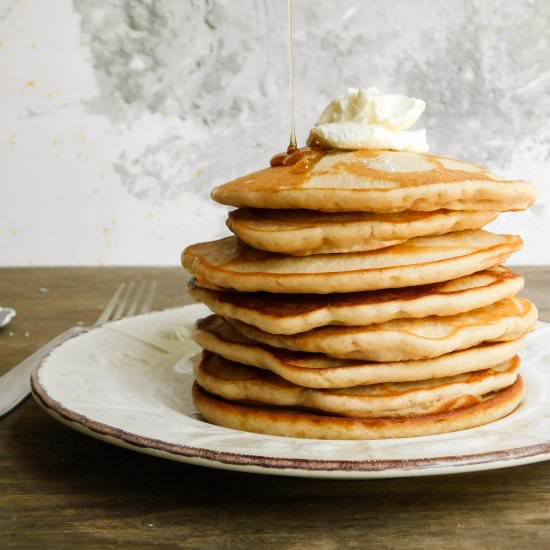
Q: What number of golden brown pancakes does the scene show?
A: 8